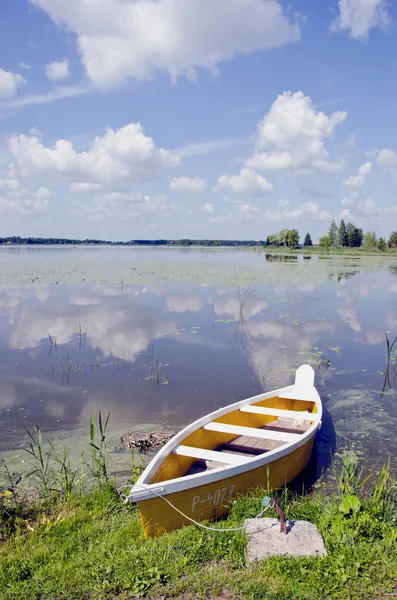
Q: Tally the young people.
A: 0